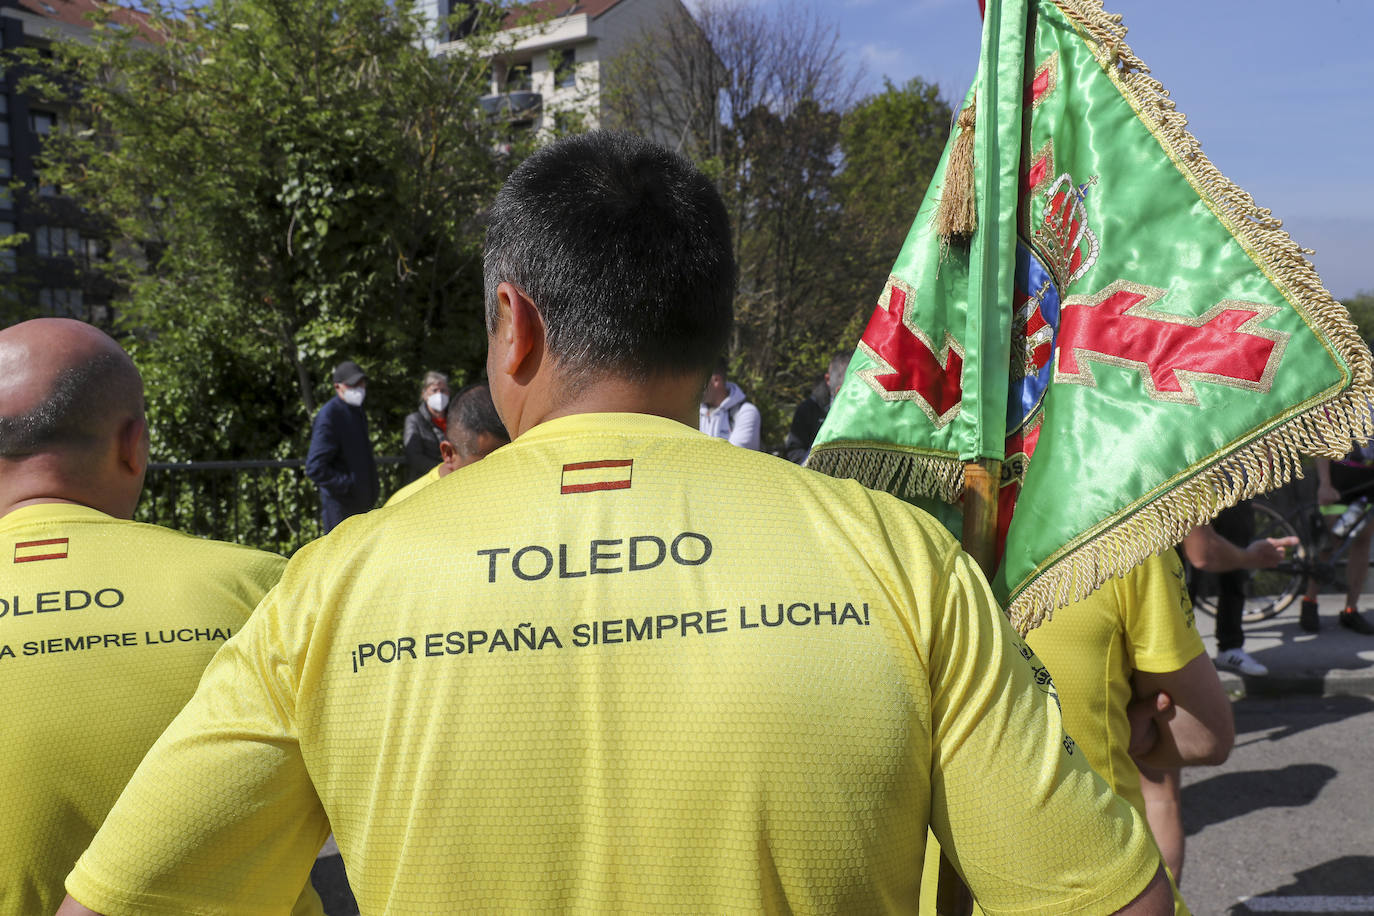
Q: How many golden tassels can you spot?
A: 1